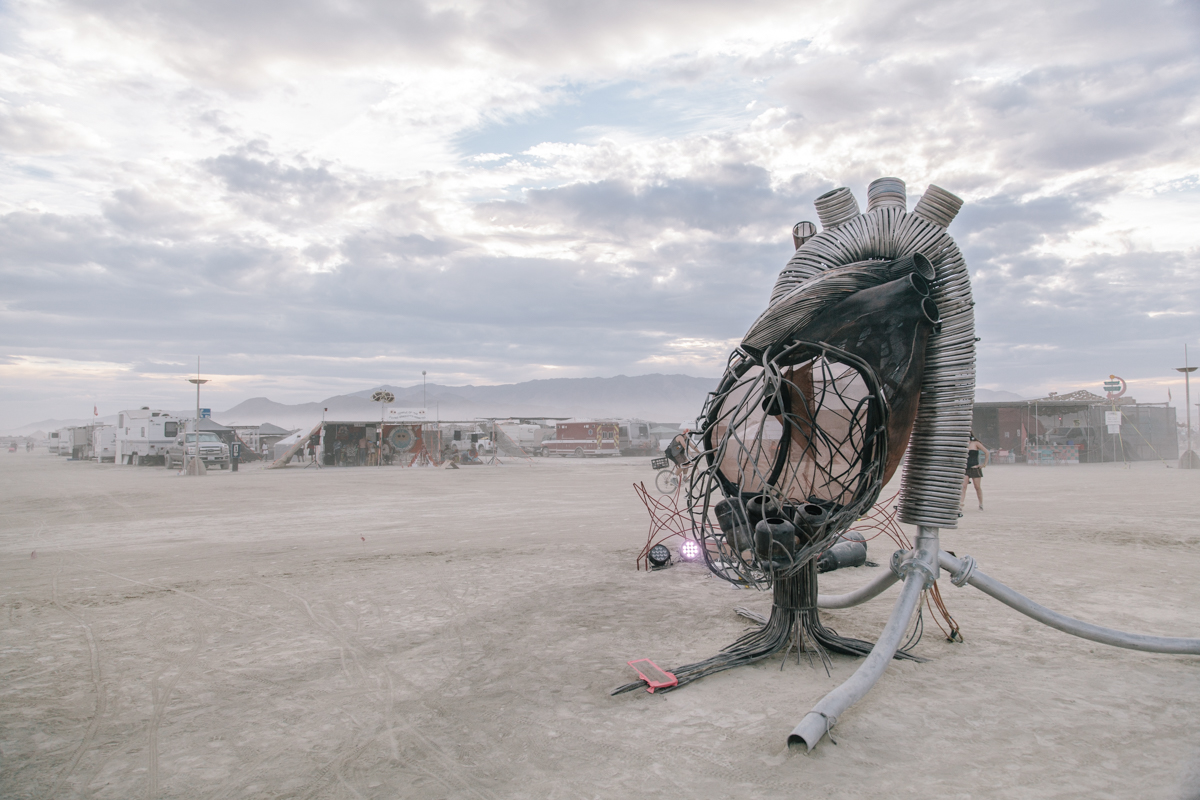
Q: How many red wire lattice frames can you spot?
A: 2